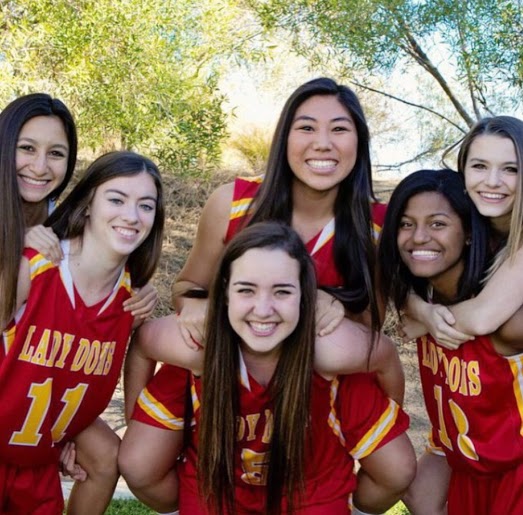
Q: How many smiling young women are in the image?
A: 6